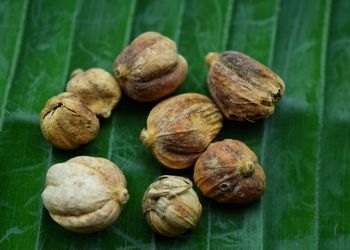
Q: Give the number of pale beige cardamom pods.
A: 1